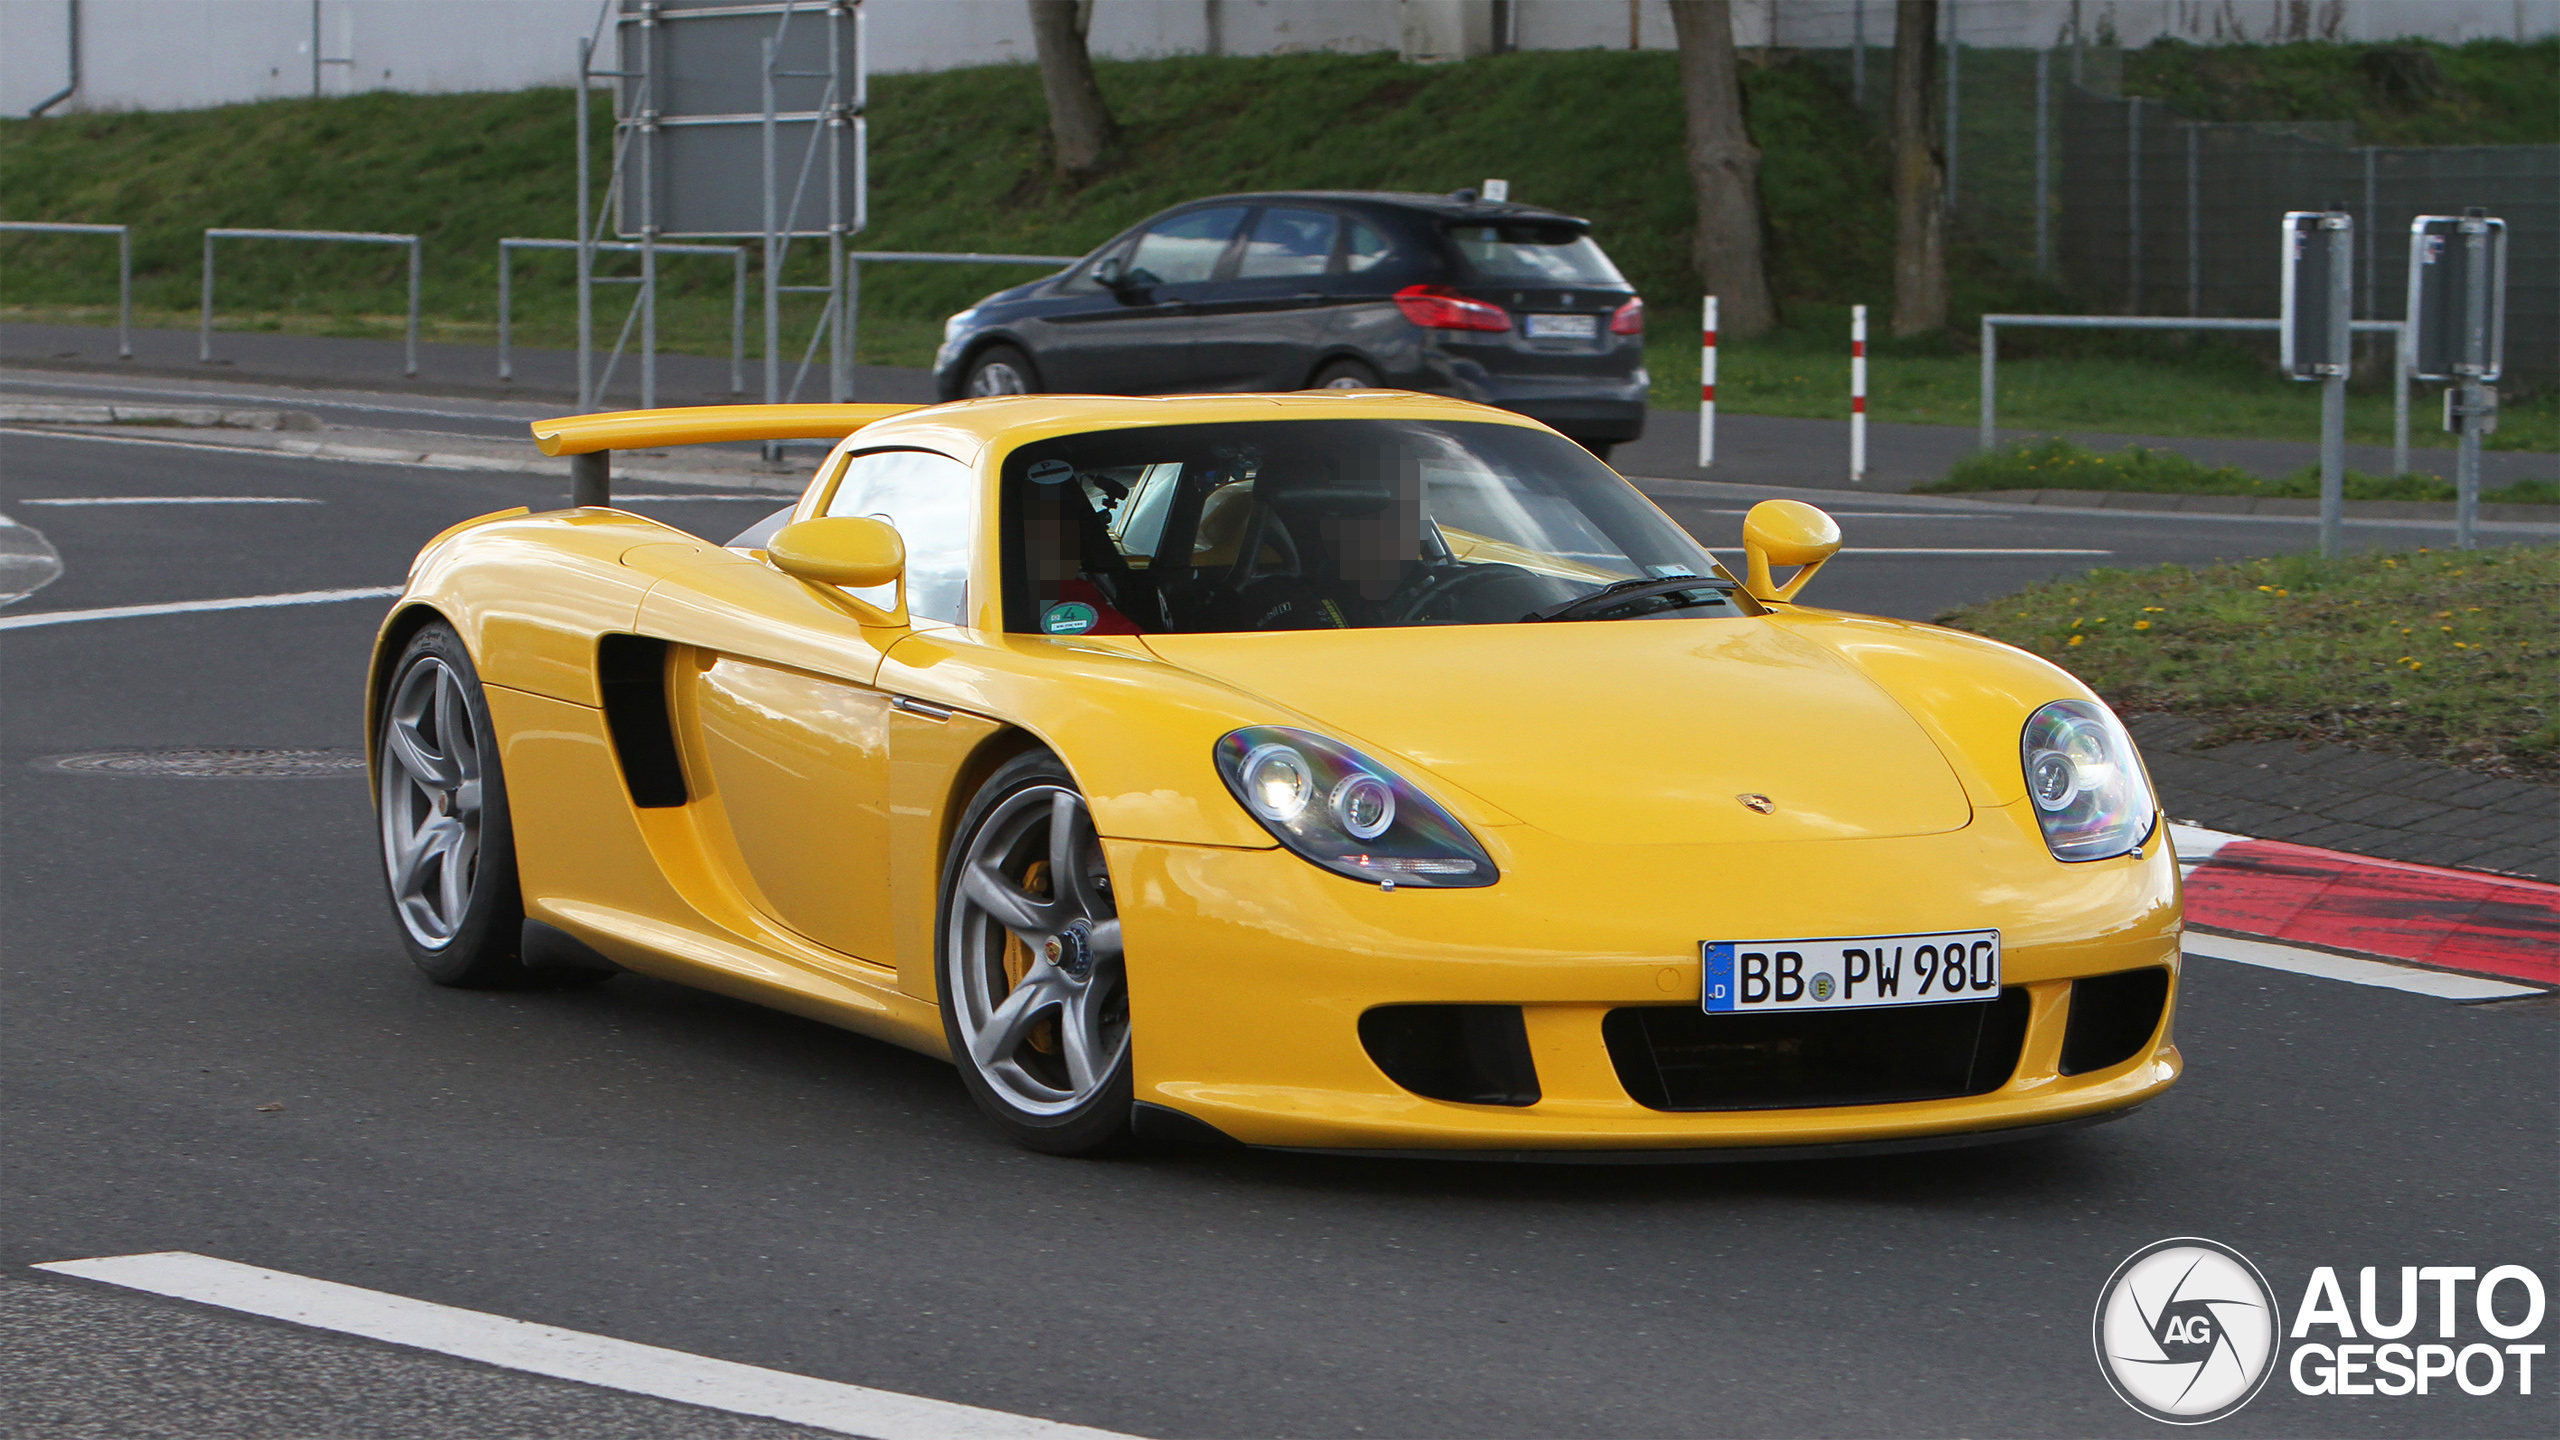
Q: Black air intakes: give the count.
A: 4